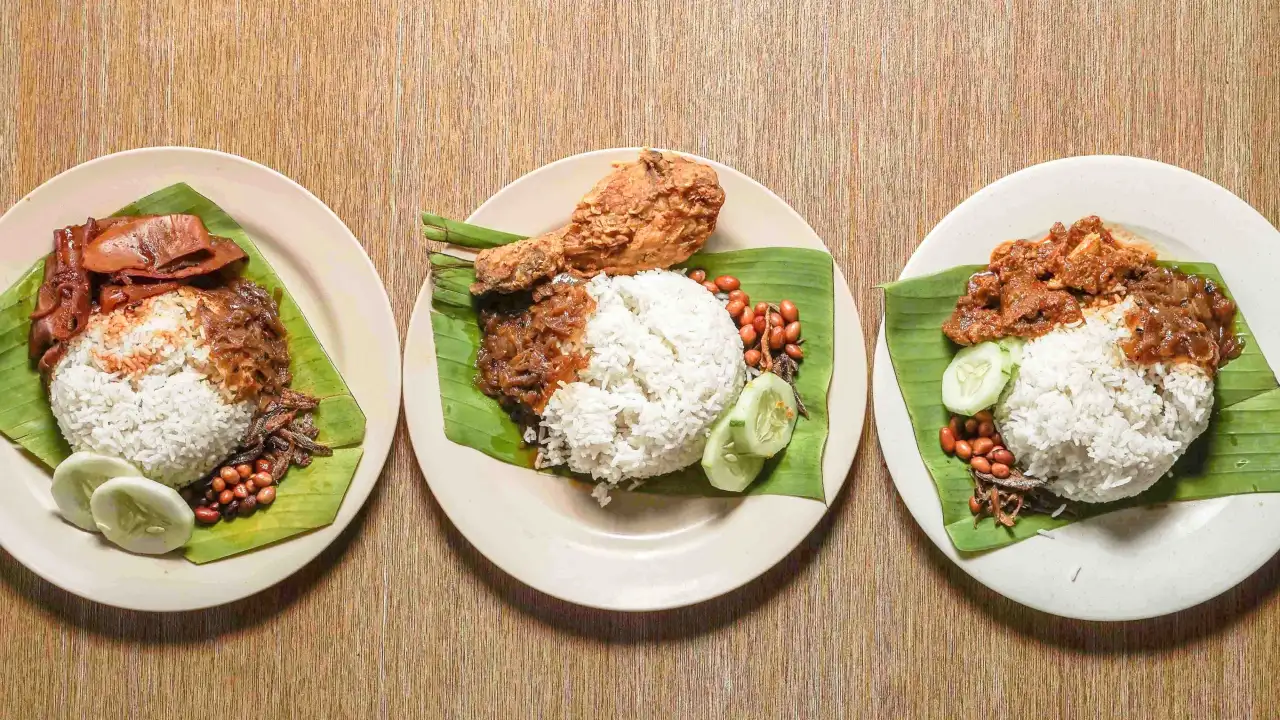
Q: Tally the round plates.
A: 3